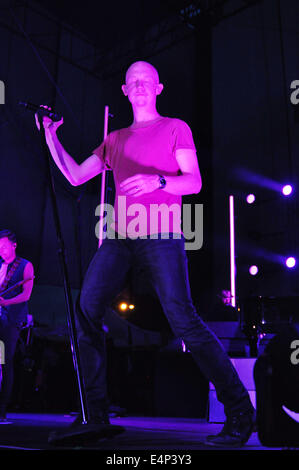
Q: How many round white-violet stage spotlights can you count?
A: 4